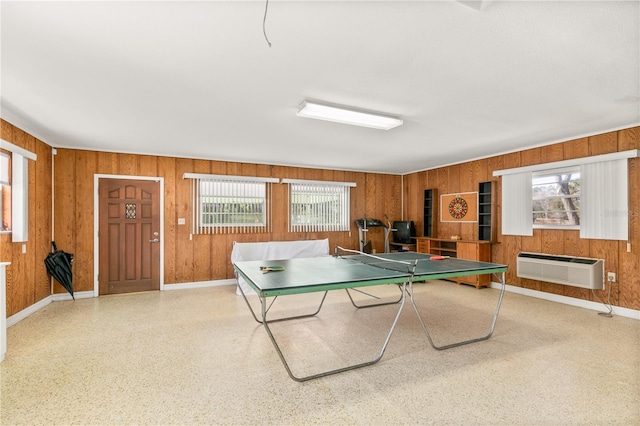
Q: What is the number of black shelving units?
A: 2